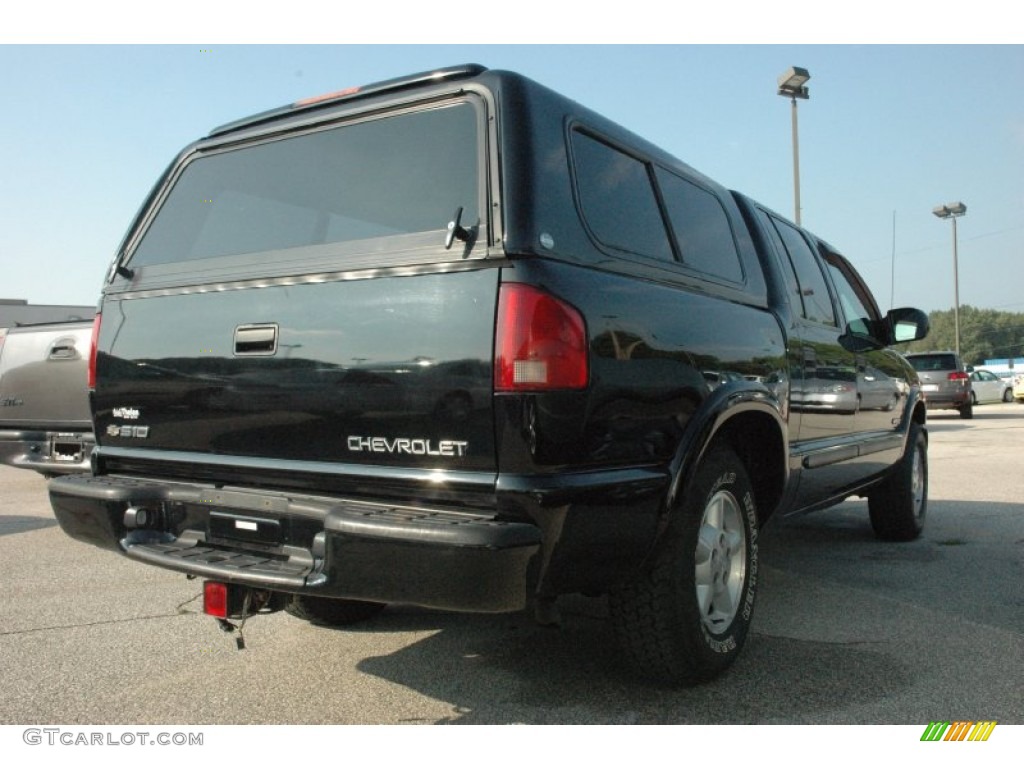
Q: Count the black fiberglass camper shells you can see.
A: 1